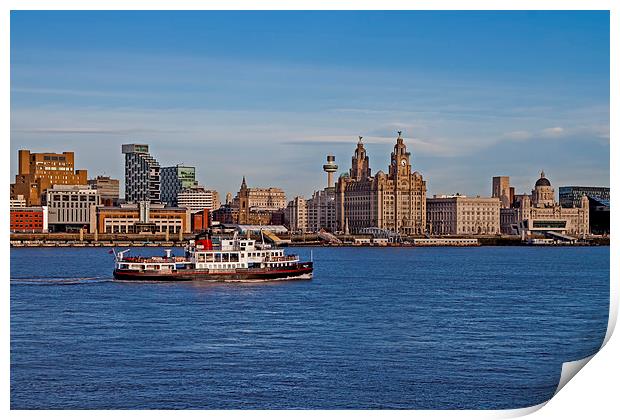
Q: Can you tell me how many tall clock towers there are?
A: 2